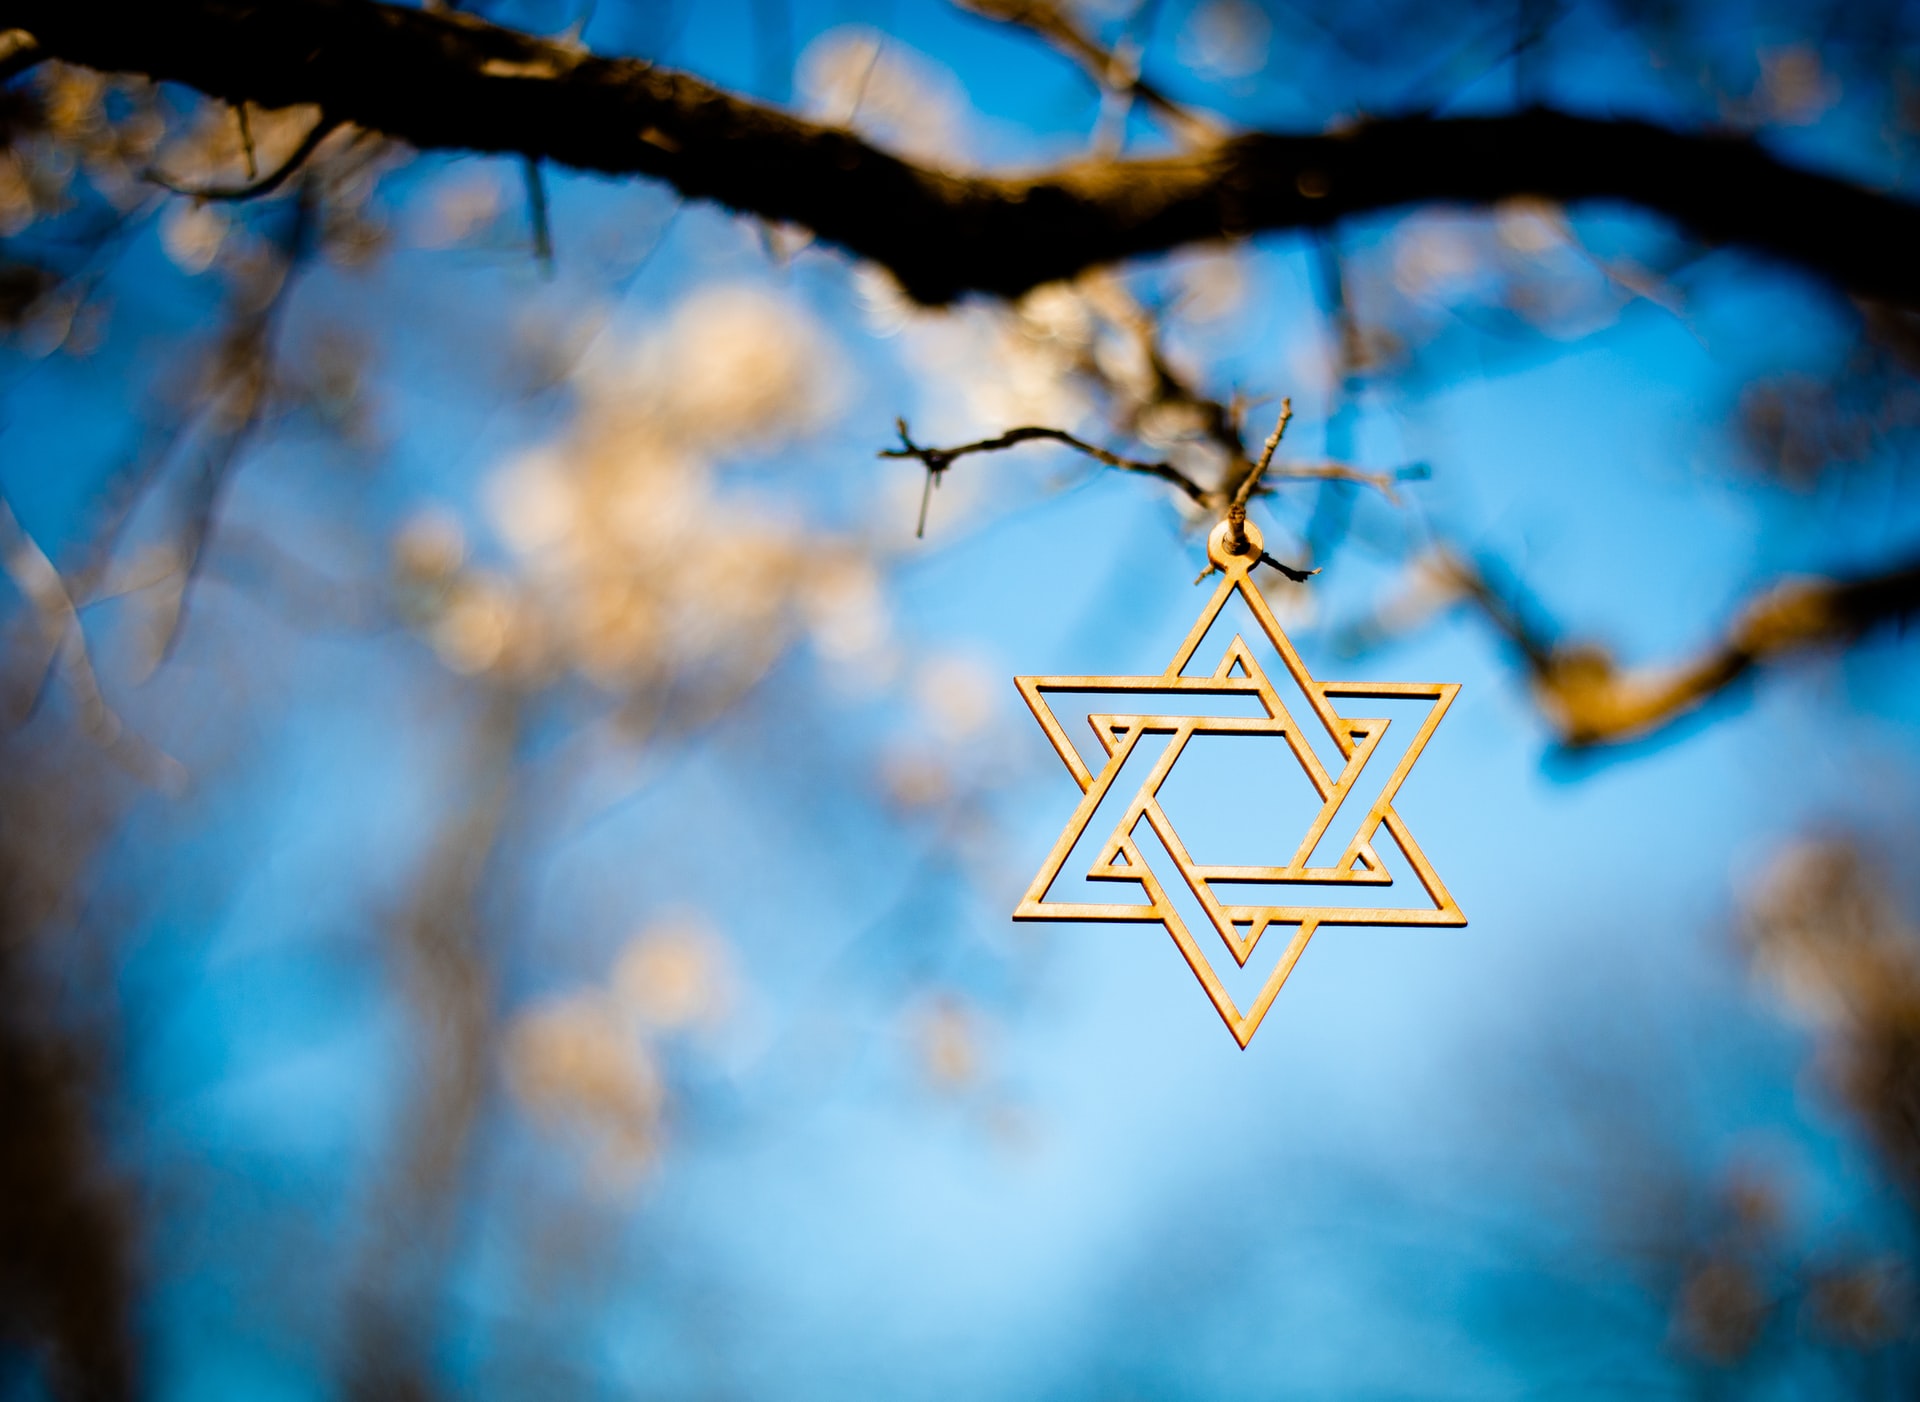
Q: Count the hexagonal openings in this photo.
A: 1